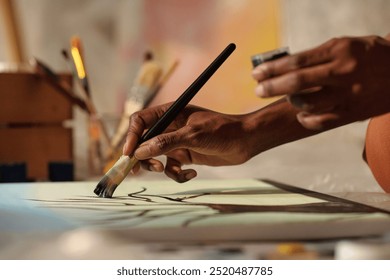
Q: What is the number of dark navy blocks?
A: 2